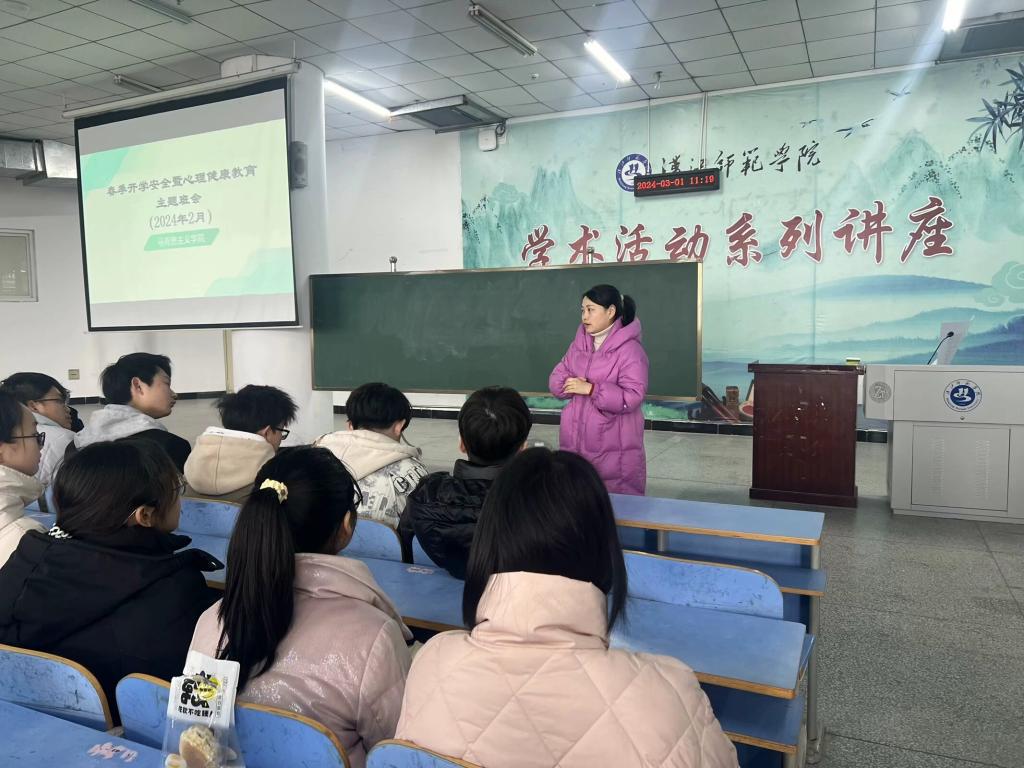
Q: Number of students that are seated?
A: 9